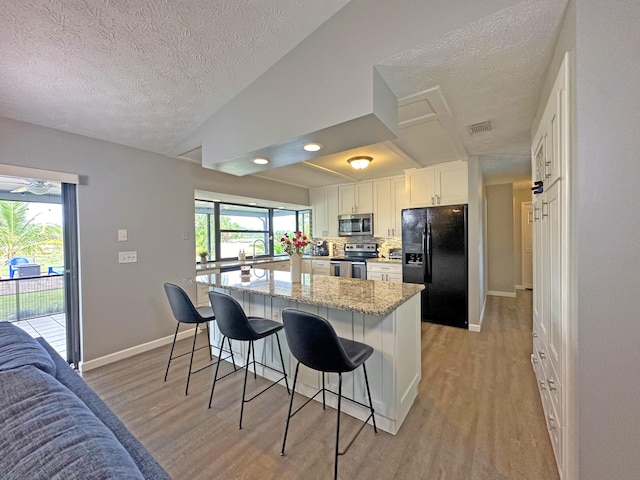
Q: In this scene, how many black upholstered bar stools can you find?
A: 3